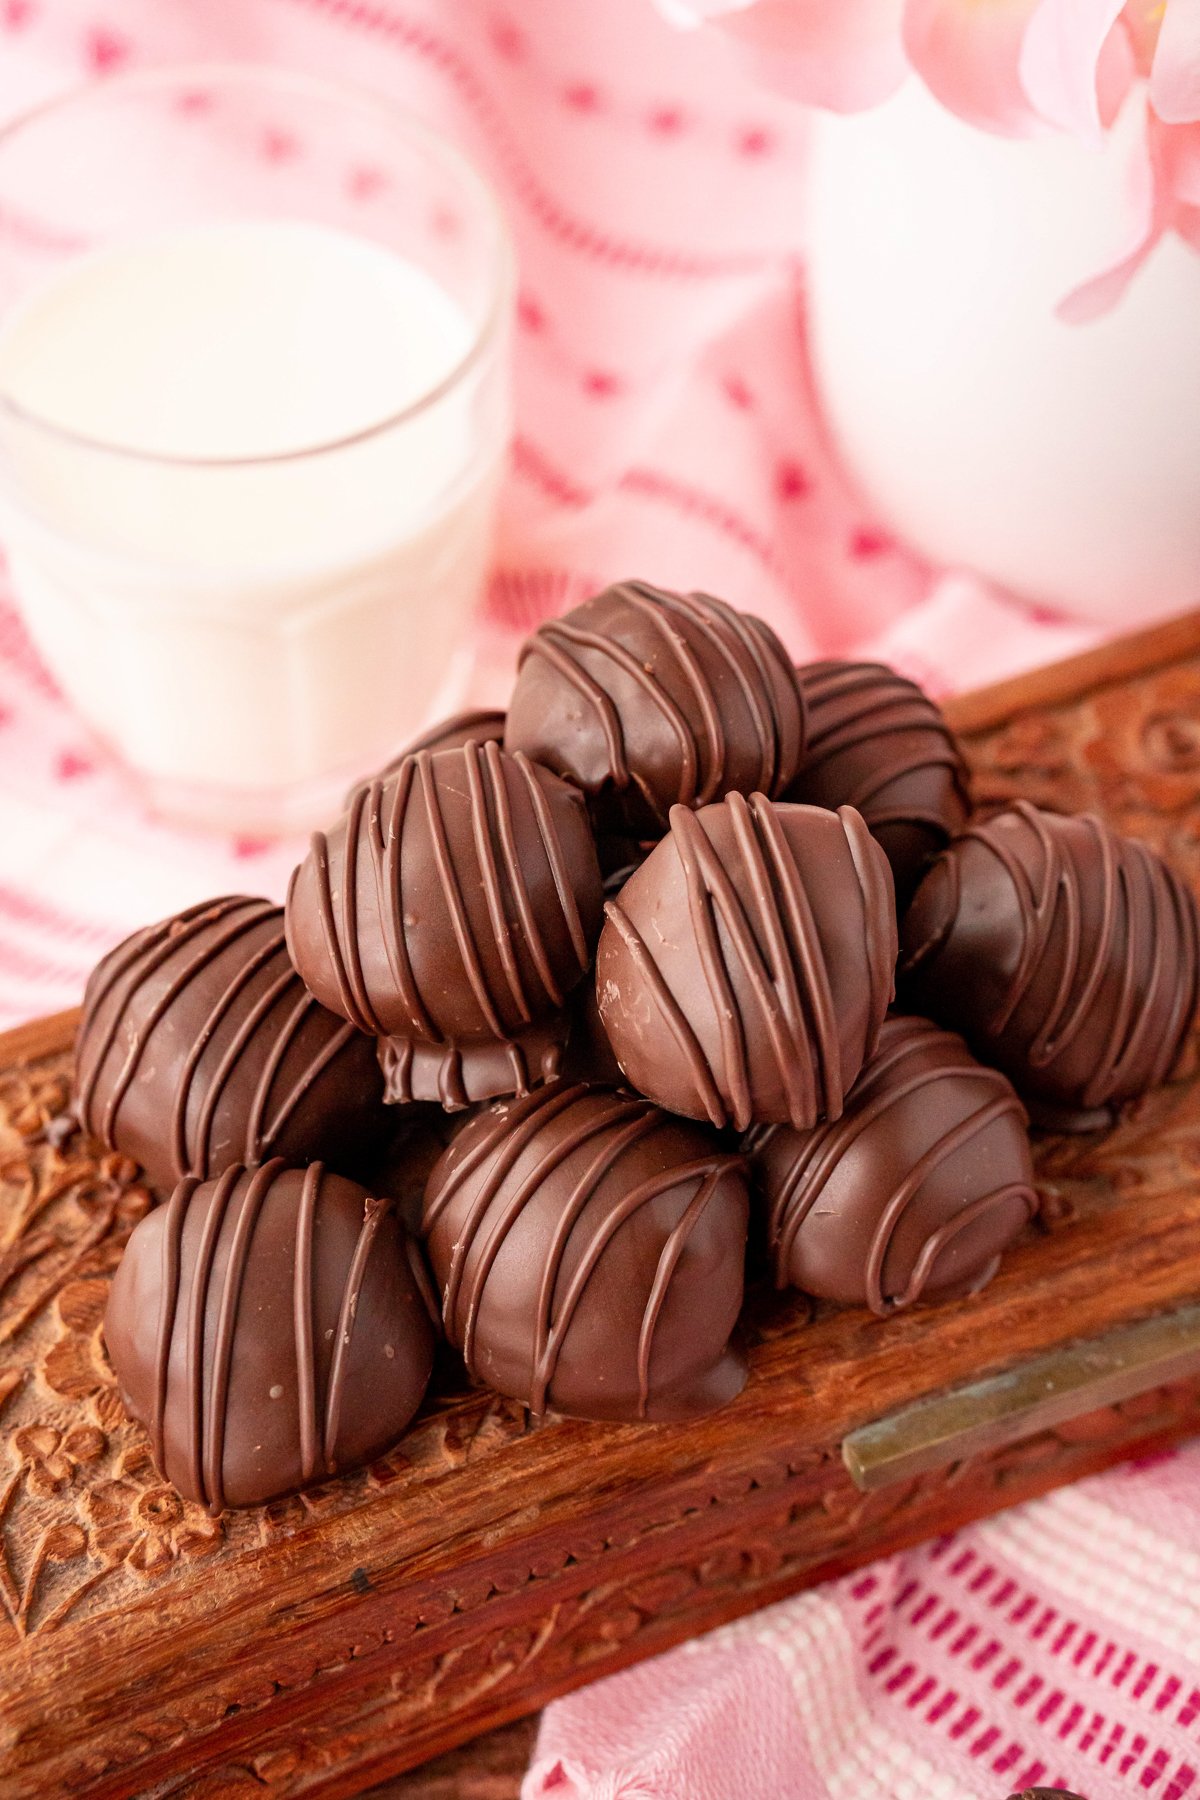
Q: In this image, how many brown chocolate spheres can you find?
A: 10